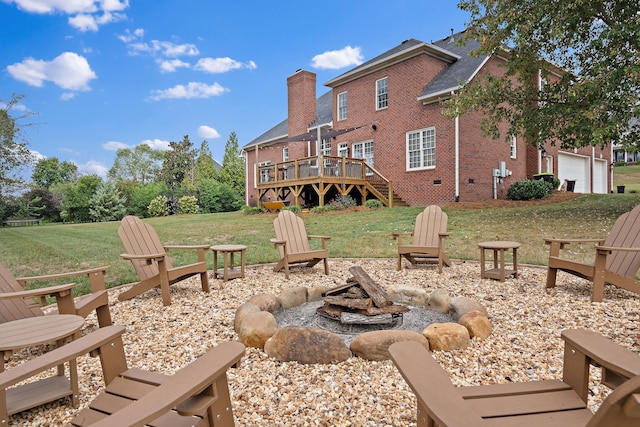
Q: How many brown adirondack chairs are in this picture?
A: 7